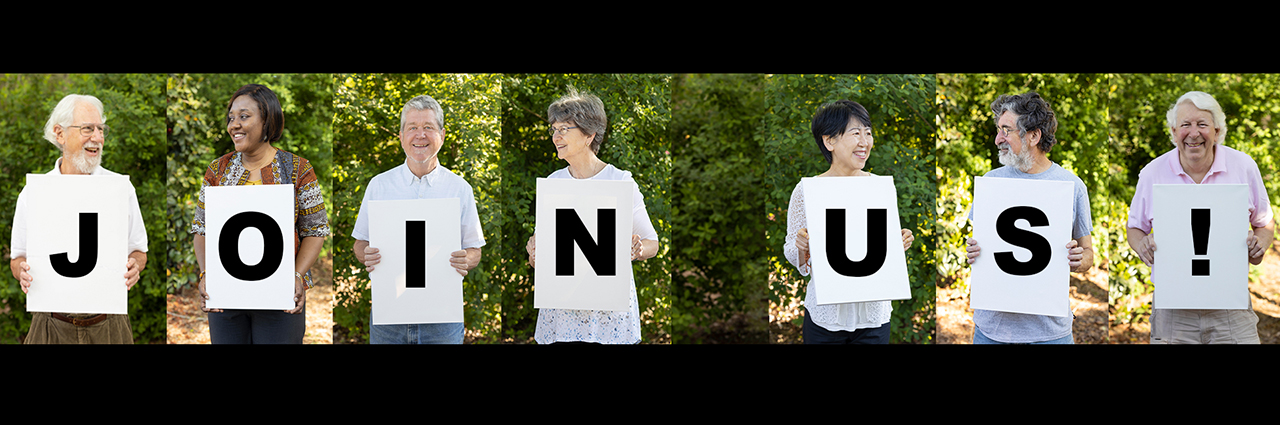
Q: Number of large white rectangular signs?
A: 7